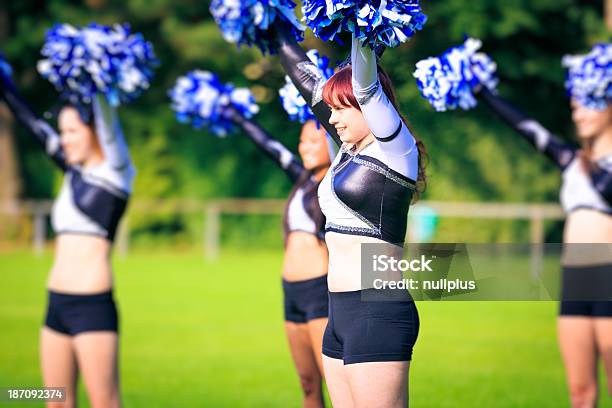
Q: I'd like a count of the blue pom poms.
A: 8